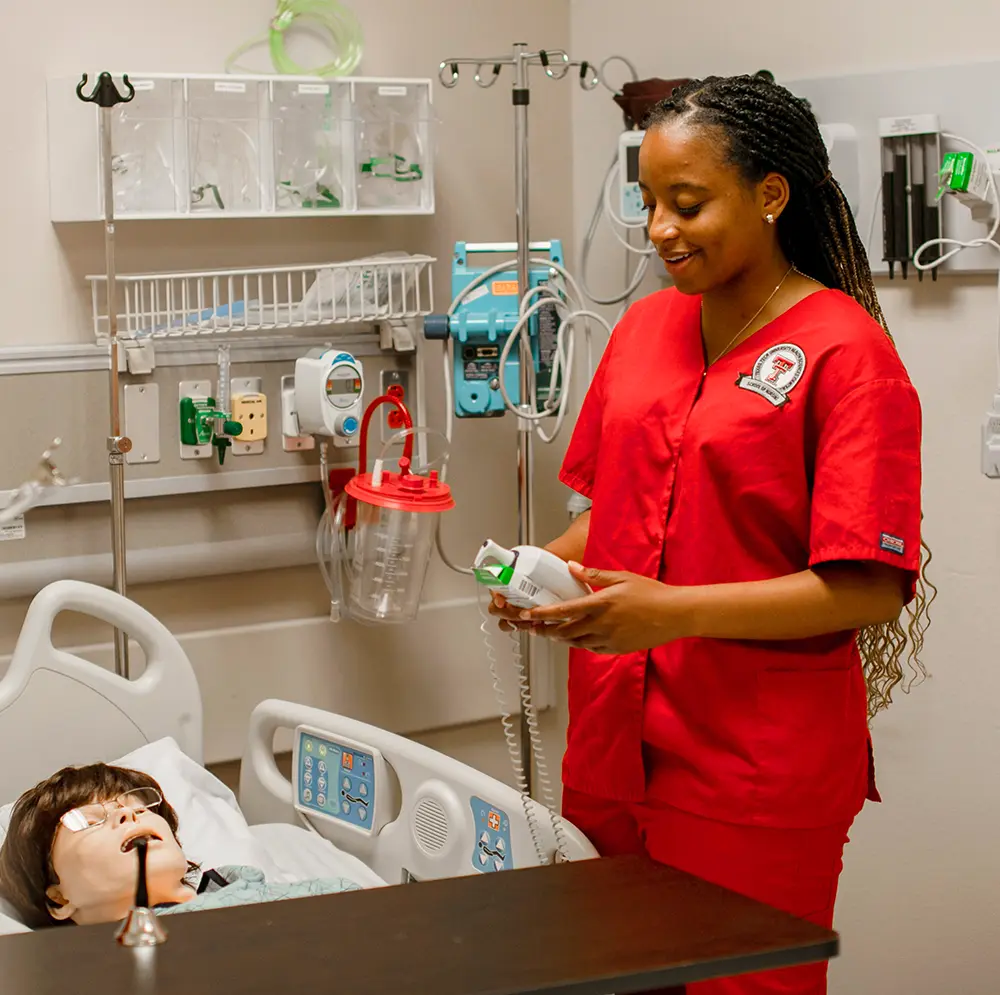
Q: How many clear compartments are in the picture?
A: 4